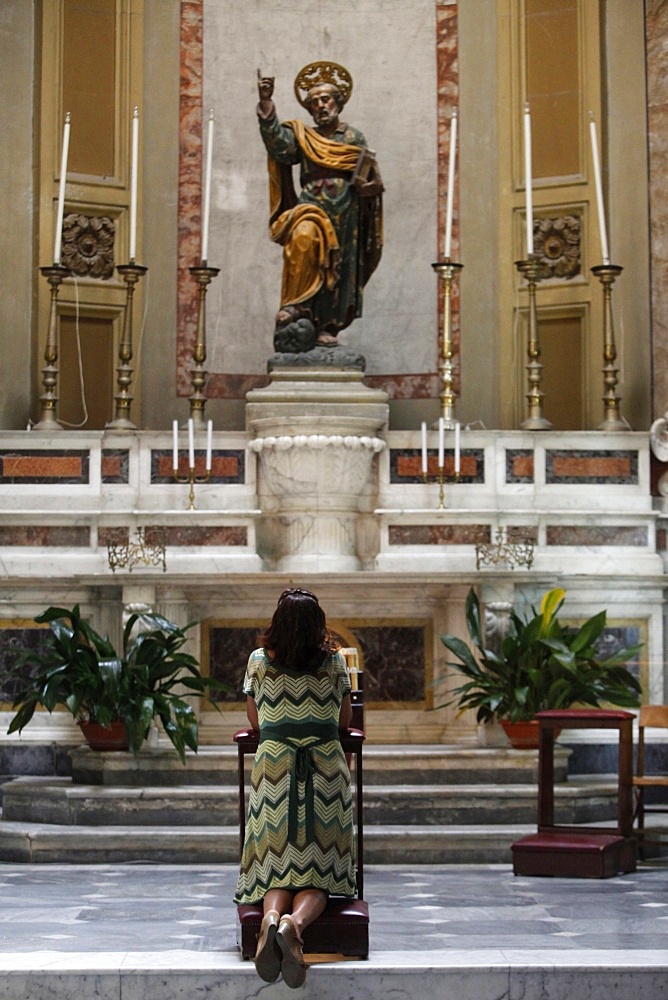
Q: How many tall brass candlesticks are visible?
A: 6